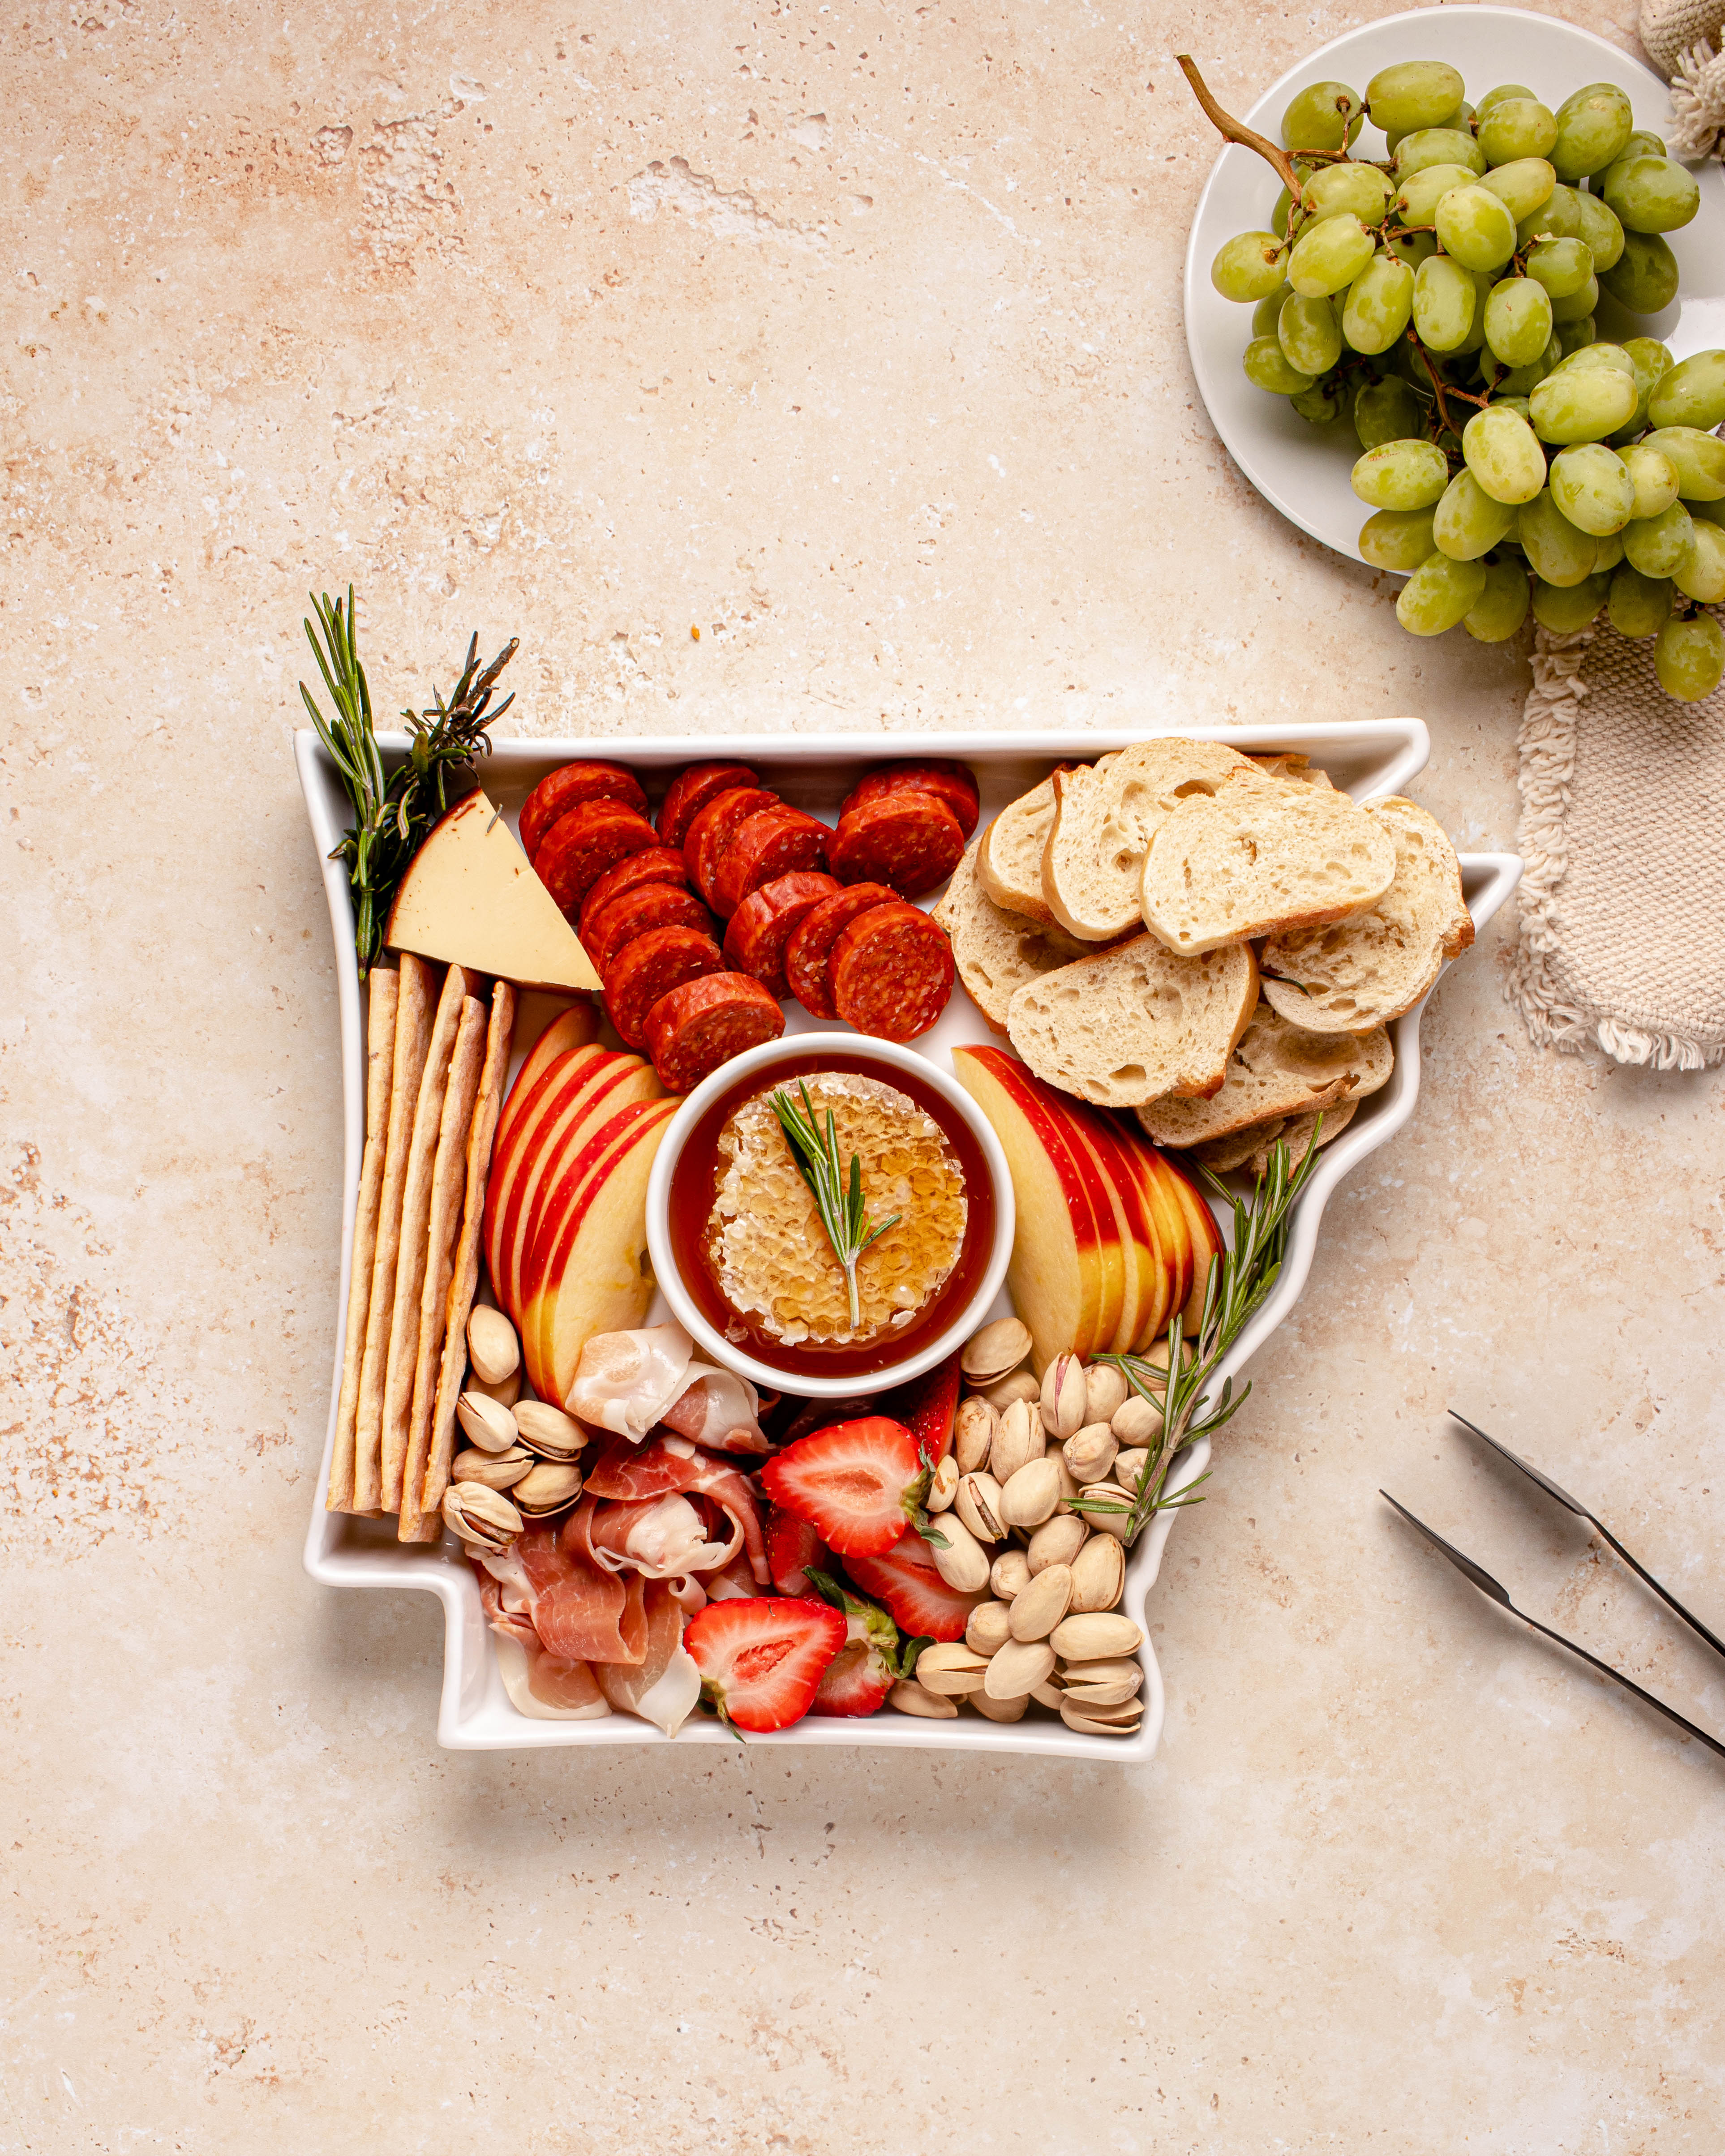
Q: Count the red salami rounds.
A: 14